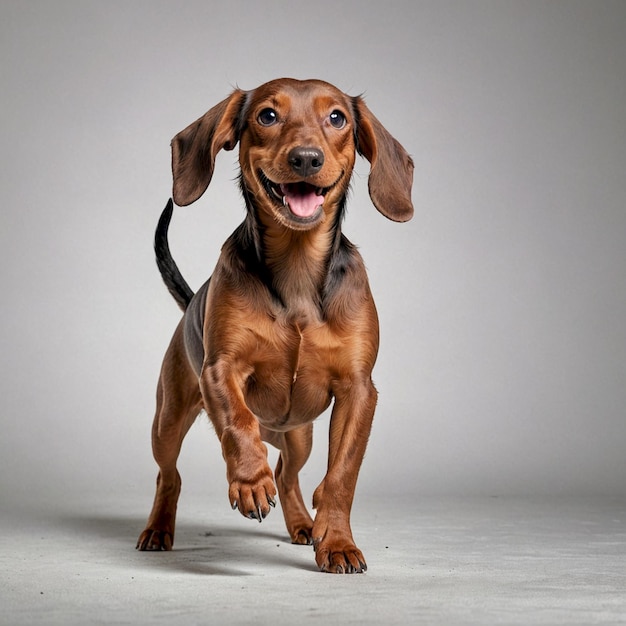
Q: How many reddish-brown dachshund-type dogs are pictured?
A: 1